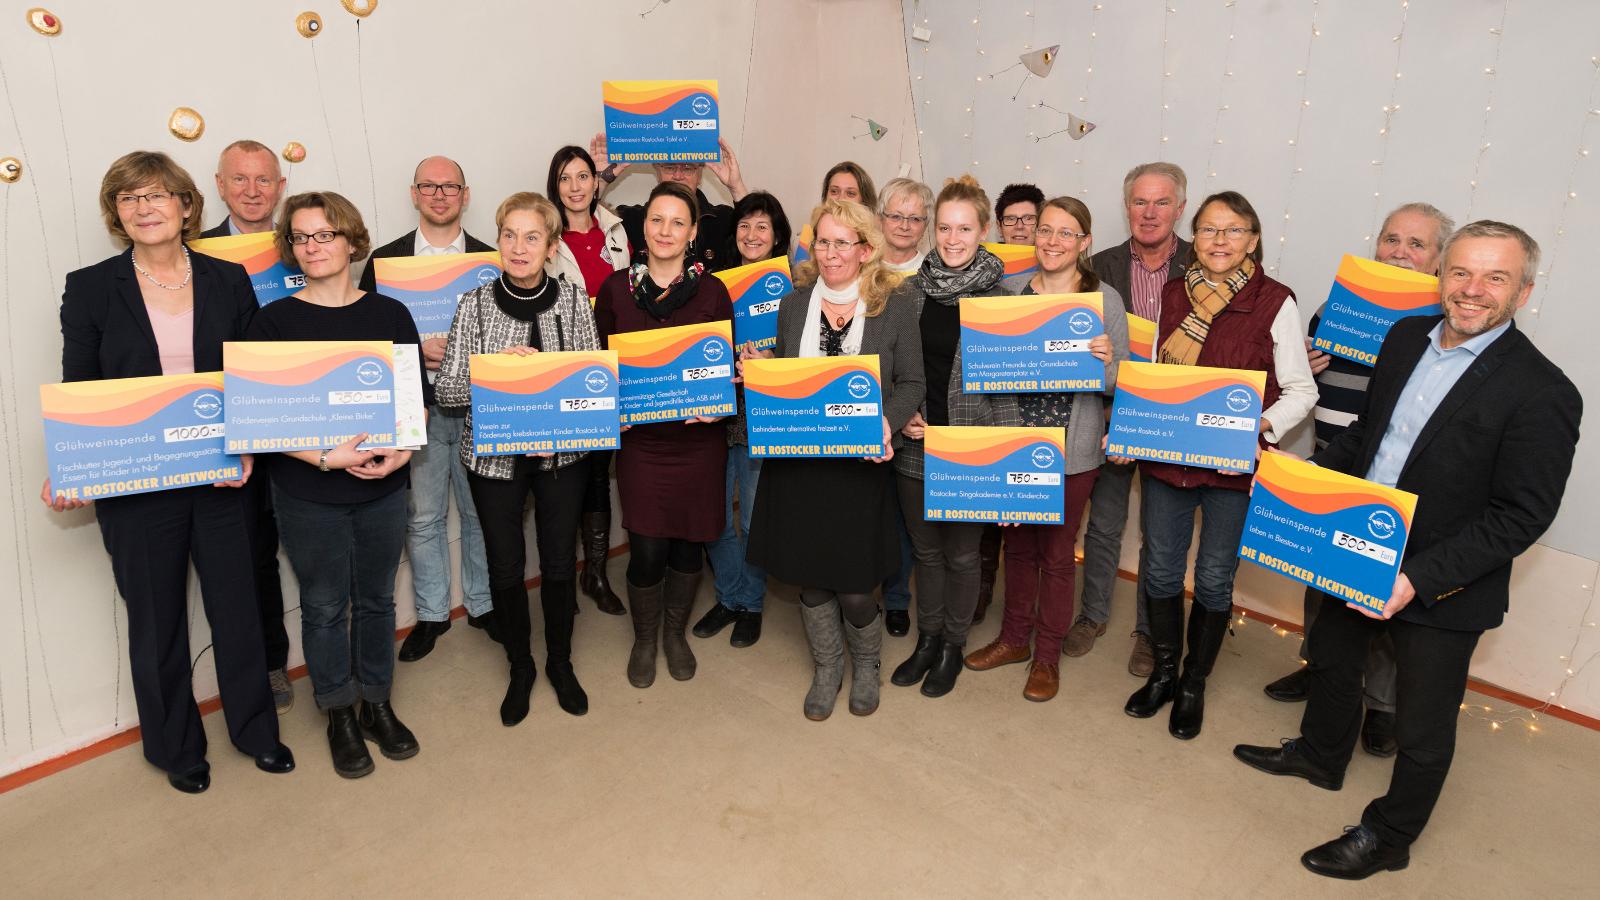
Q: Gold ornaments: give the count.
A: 6